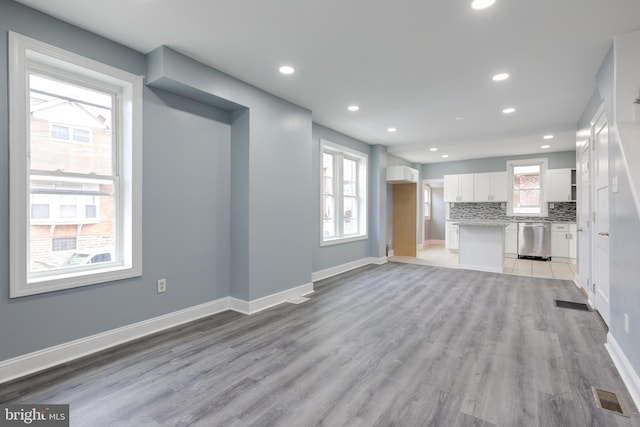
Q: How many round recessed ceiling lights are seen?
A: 10